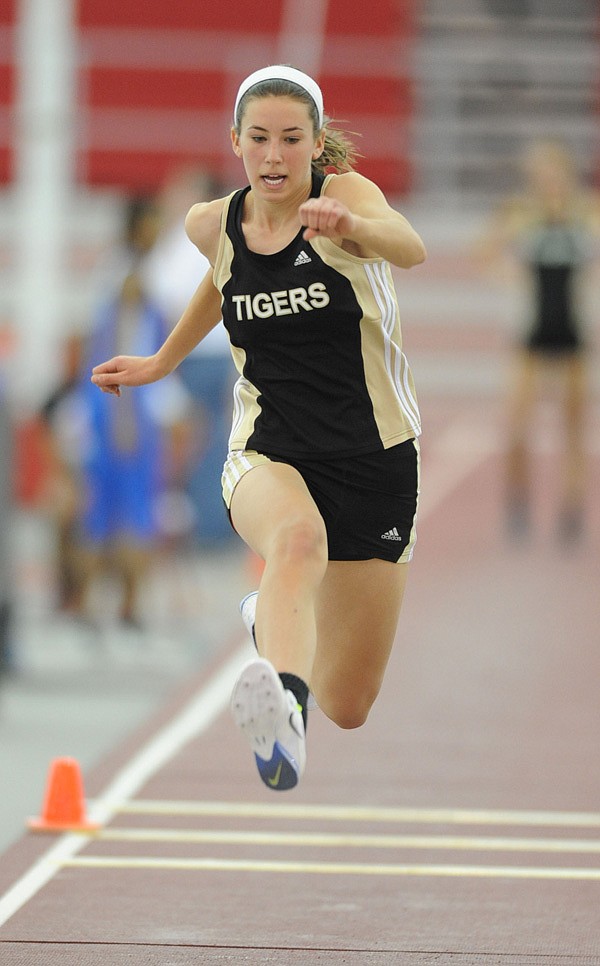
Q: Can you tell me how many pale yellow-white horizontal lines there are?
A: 3